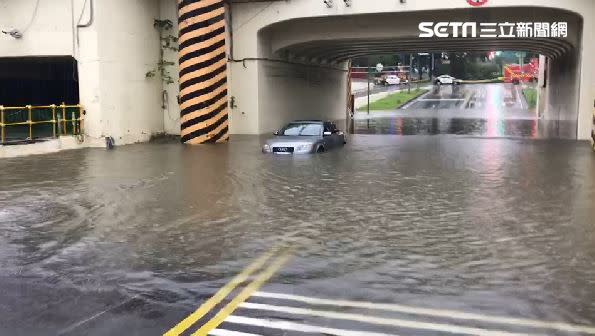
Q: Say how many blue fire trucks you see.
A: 0